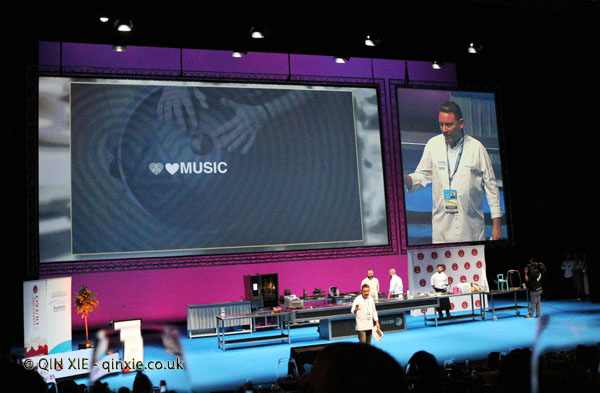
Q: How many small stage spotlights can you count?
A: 9